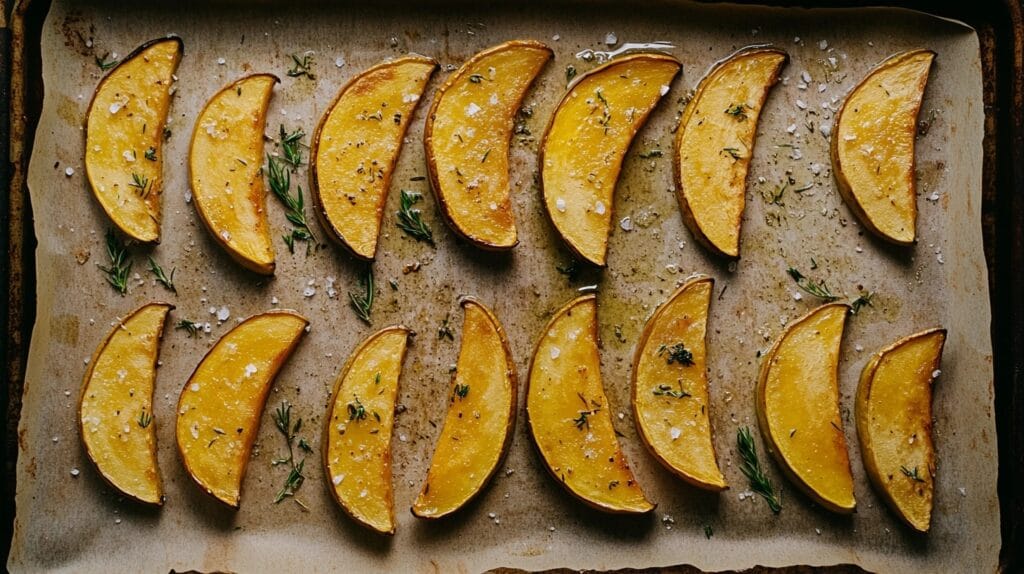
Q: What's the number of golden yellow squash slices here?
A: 15